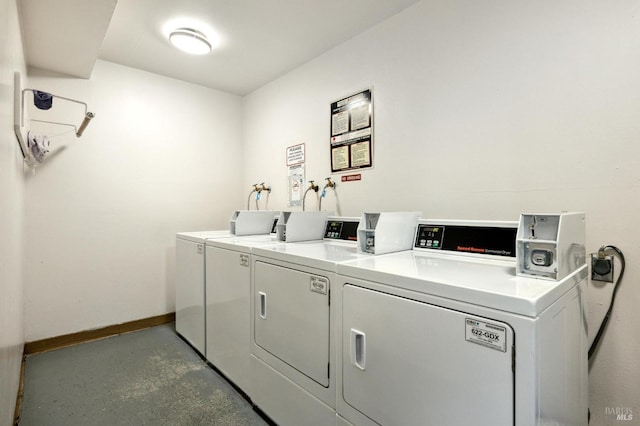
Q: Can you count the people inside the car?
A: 0